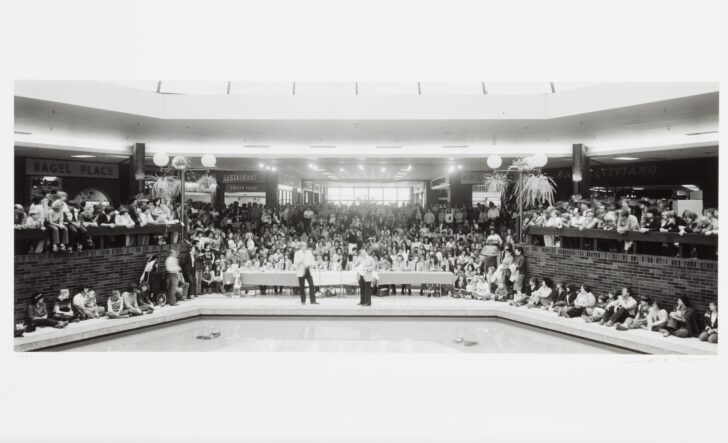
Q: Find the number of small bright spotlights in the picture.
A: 11